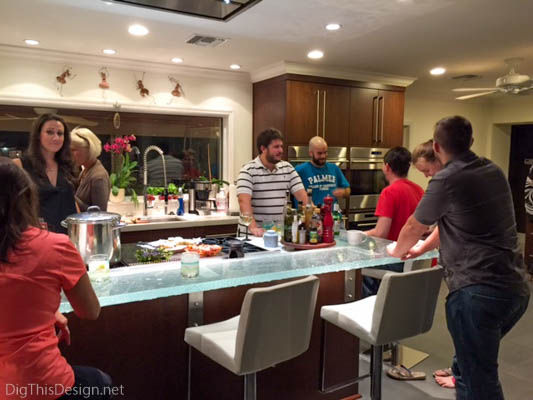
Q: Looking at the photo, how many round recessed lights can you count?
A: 8